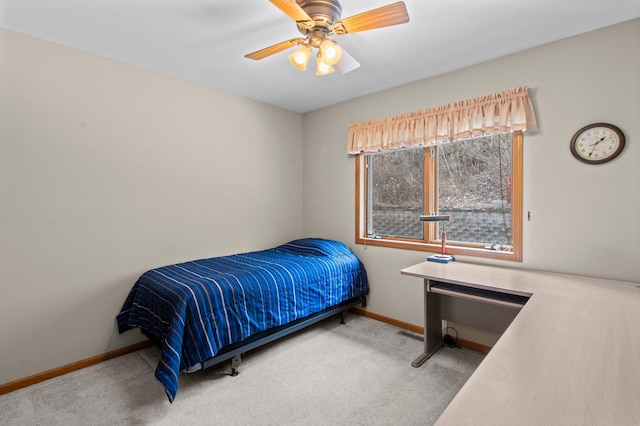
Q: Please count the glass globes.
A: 3